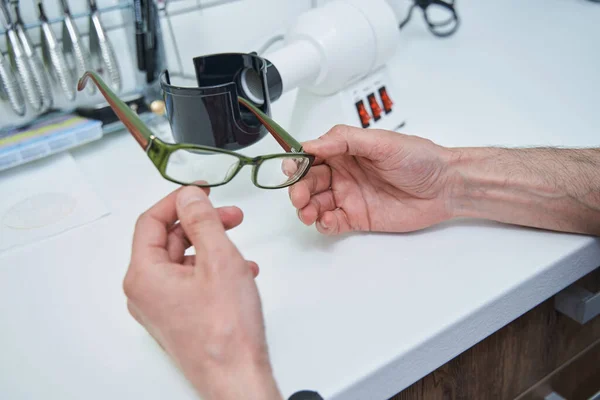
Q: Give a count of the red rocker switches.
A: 3